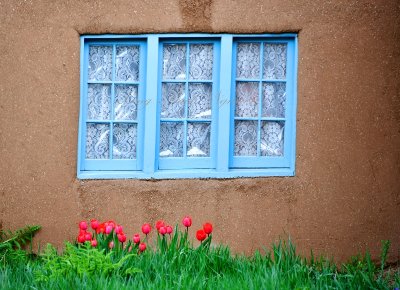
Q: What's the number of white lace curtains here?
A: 3